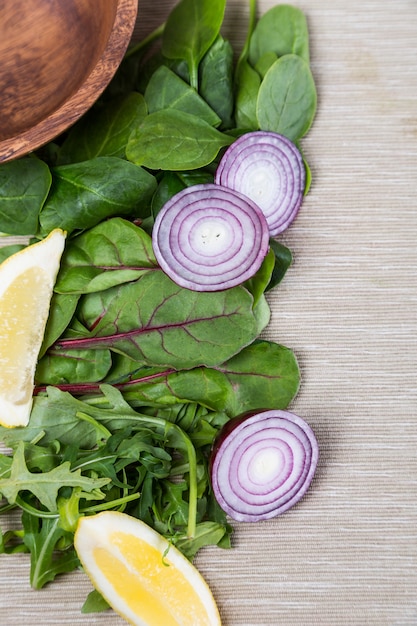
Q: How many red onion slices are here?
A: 3